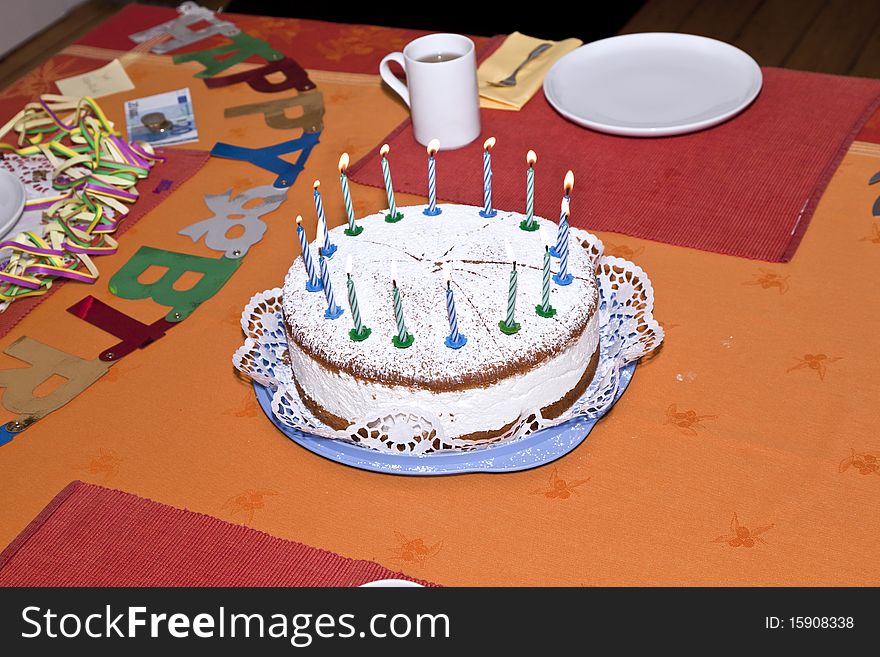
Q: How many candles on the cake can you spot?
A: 15